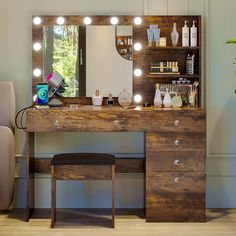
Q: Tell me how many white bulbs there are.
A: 11